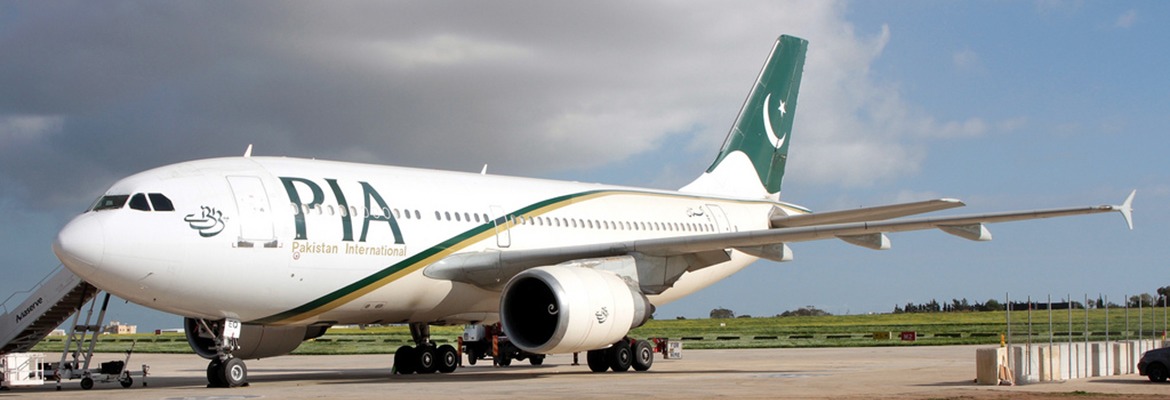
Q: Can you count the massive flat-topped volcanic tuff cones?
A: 0